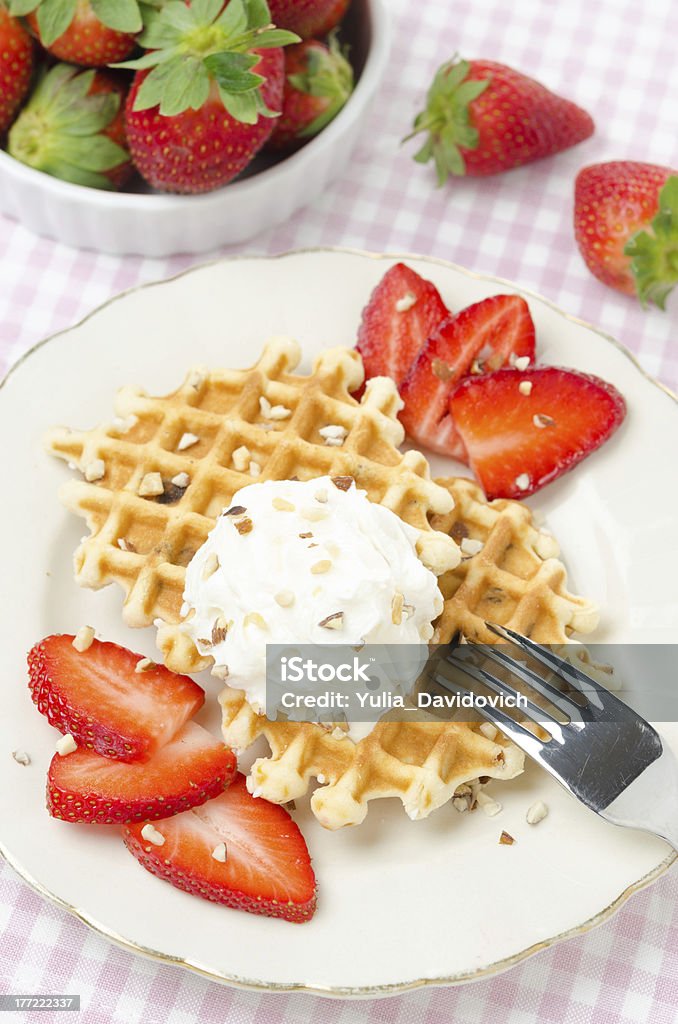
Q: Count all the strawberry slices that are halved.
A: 6